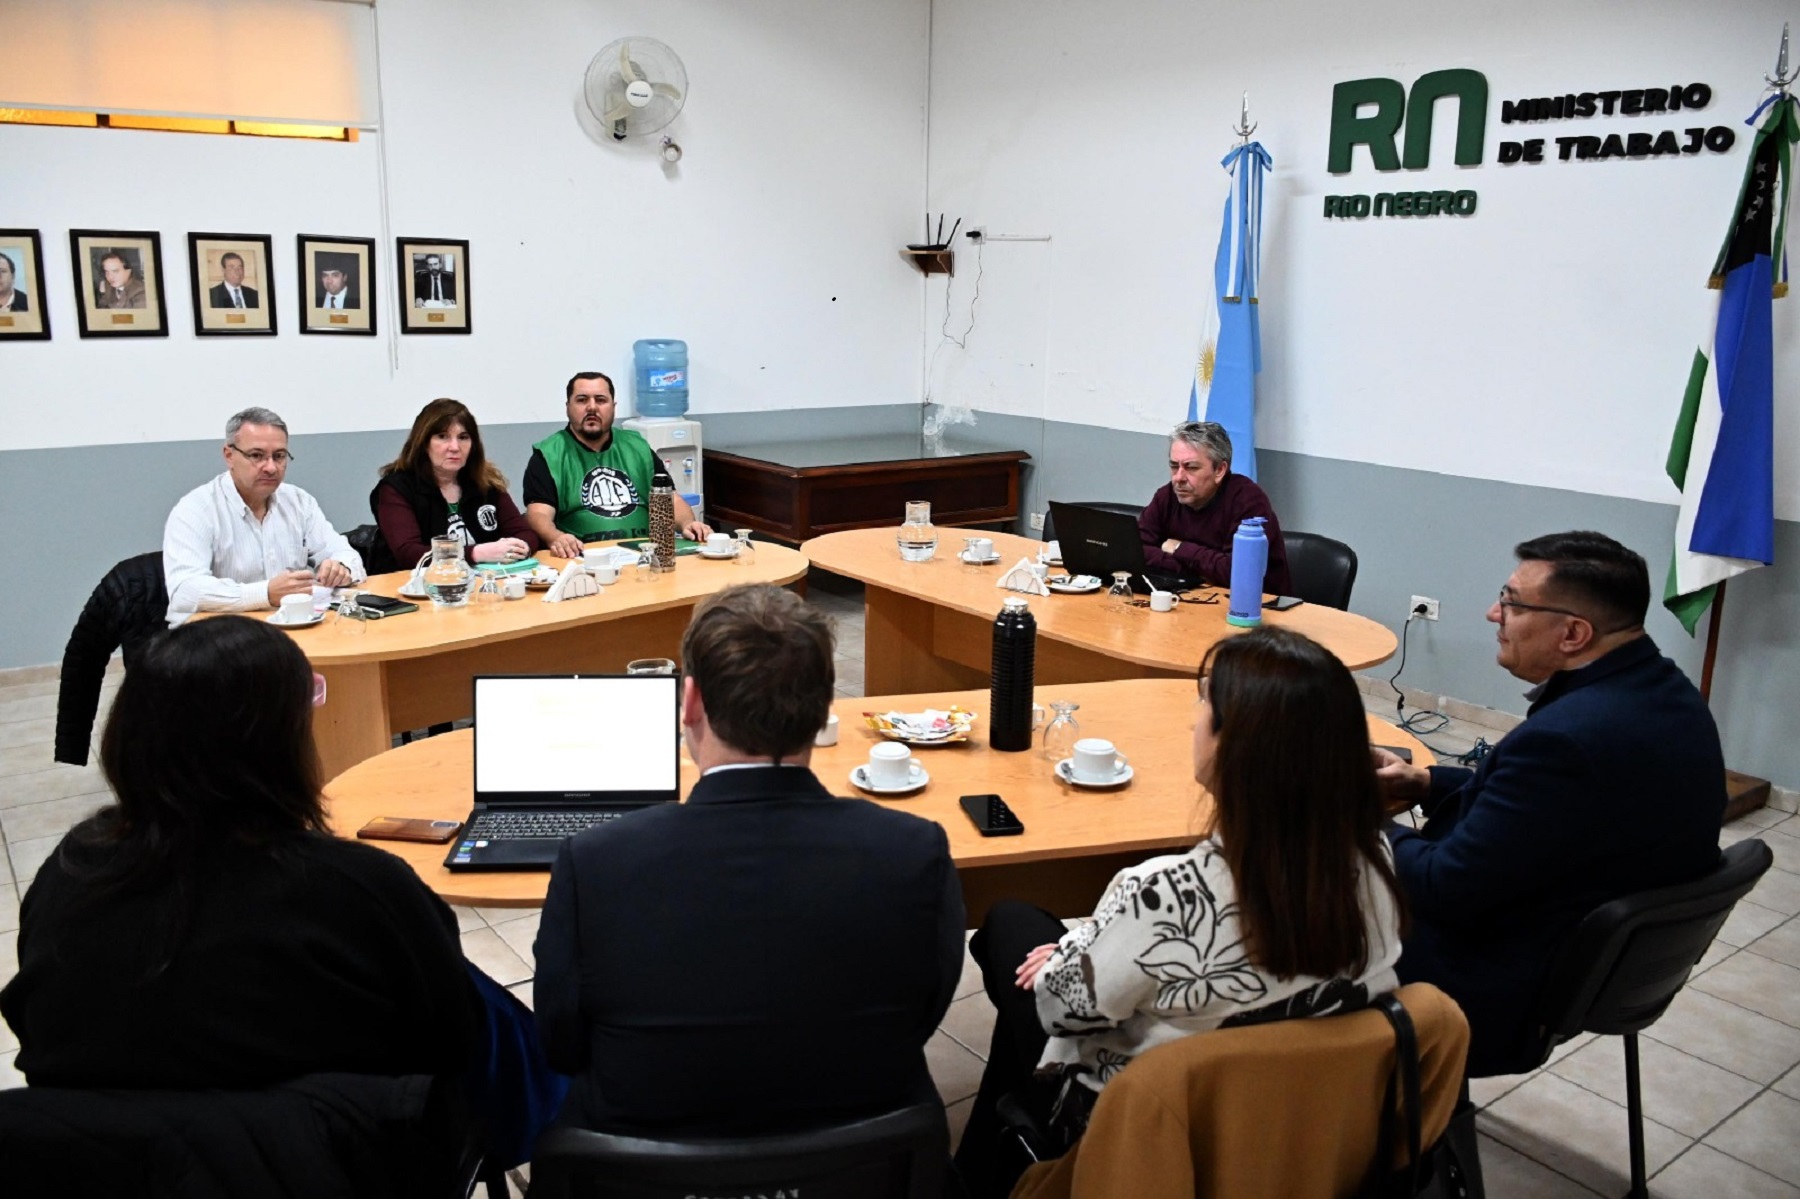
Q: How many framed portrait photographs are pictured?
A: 5